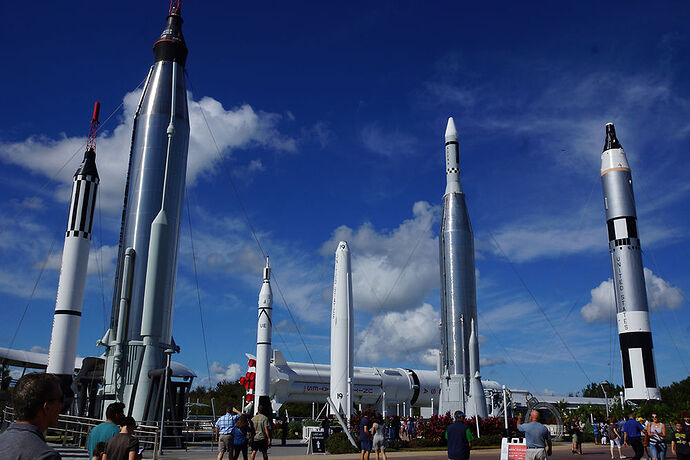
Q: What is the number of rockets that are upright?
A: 6